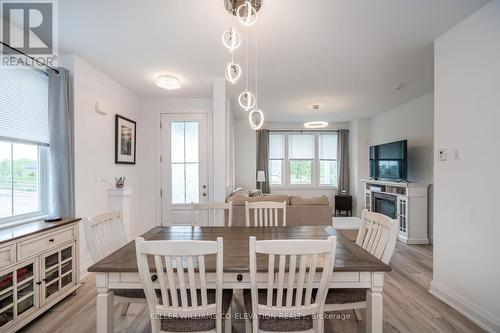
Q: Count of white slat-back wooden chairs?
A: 6